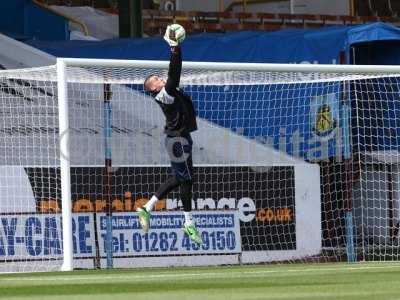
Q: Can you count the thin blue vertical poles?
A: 2